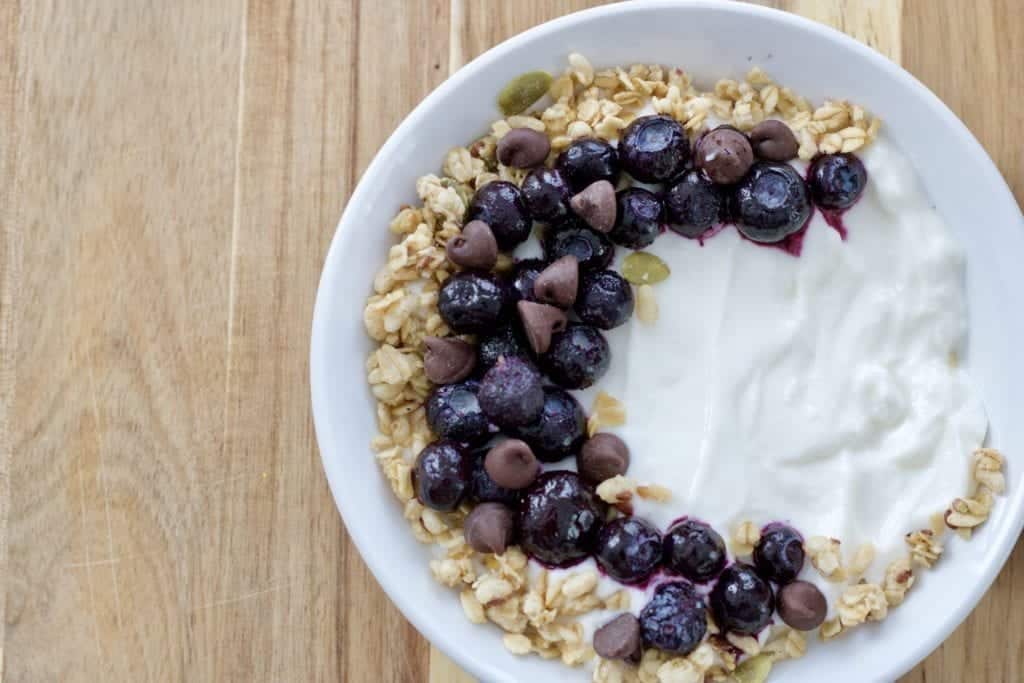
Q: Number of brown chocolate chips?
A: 13